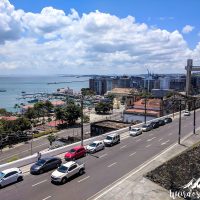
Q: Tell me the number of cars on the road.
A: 12